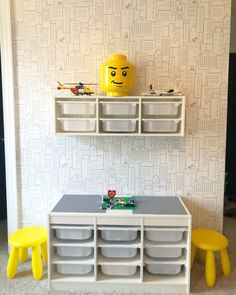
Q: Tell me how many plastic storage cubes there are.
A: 15